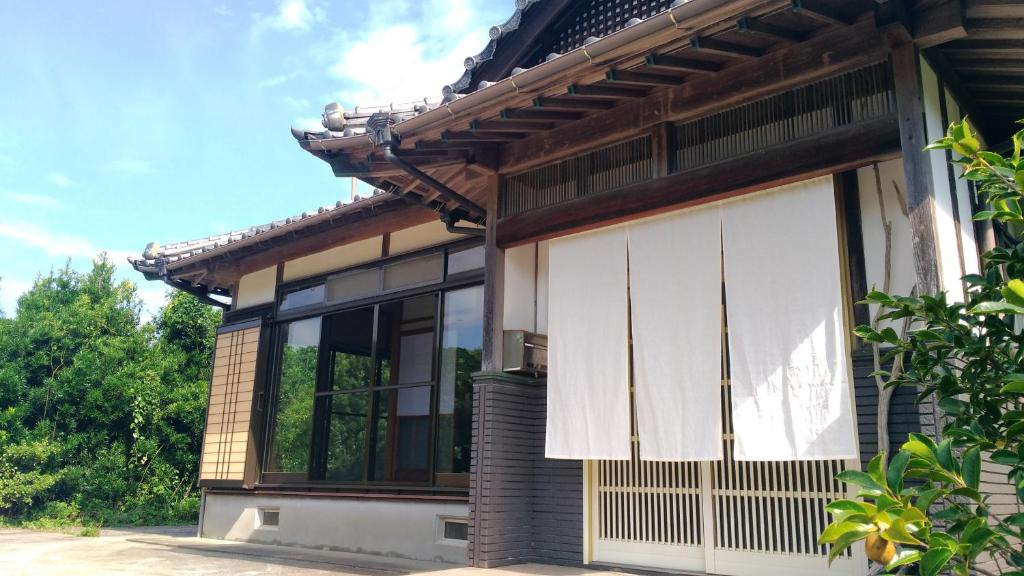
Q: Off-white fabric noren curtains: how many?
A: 3